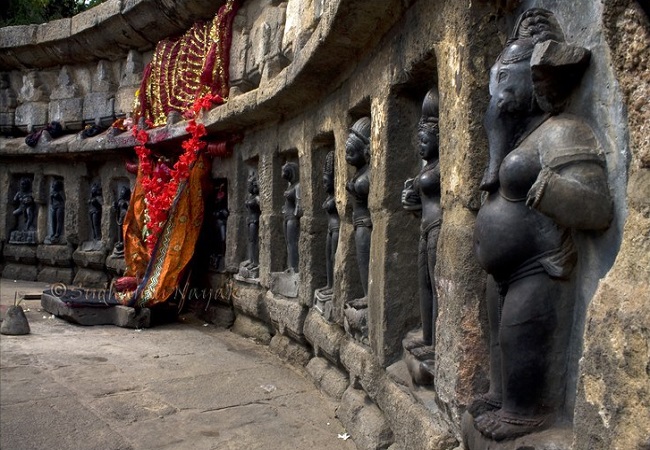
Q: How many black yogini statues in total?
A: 11